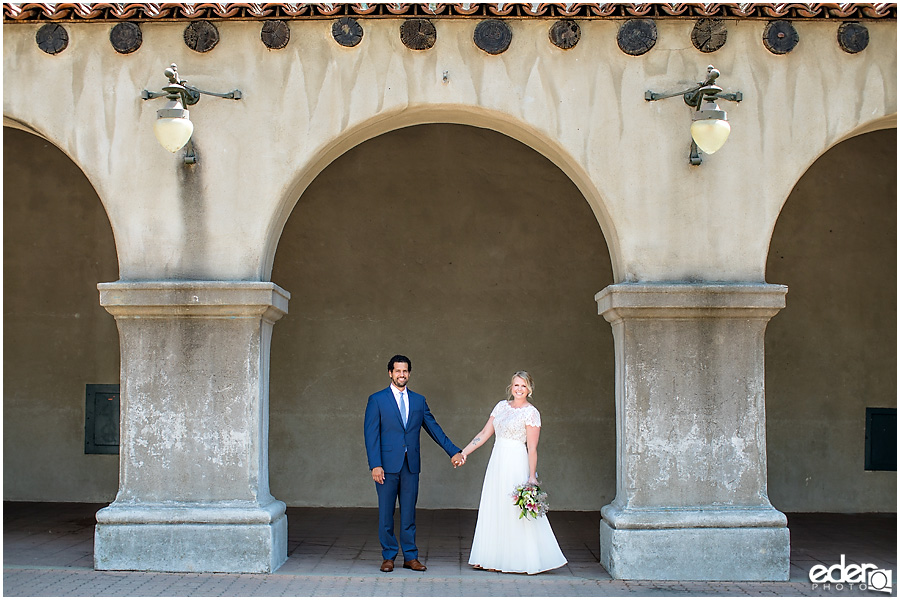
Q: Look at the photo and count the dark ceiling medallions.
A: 12